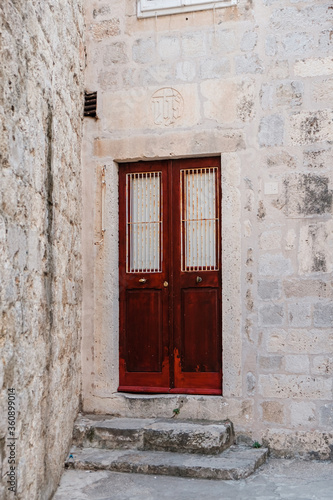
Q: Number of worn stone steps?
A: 2